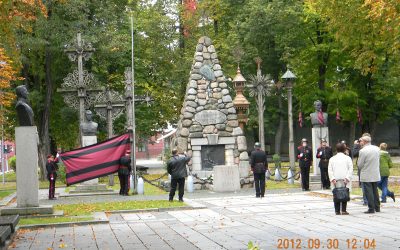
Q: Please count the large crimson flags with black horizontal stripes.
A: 1